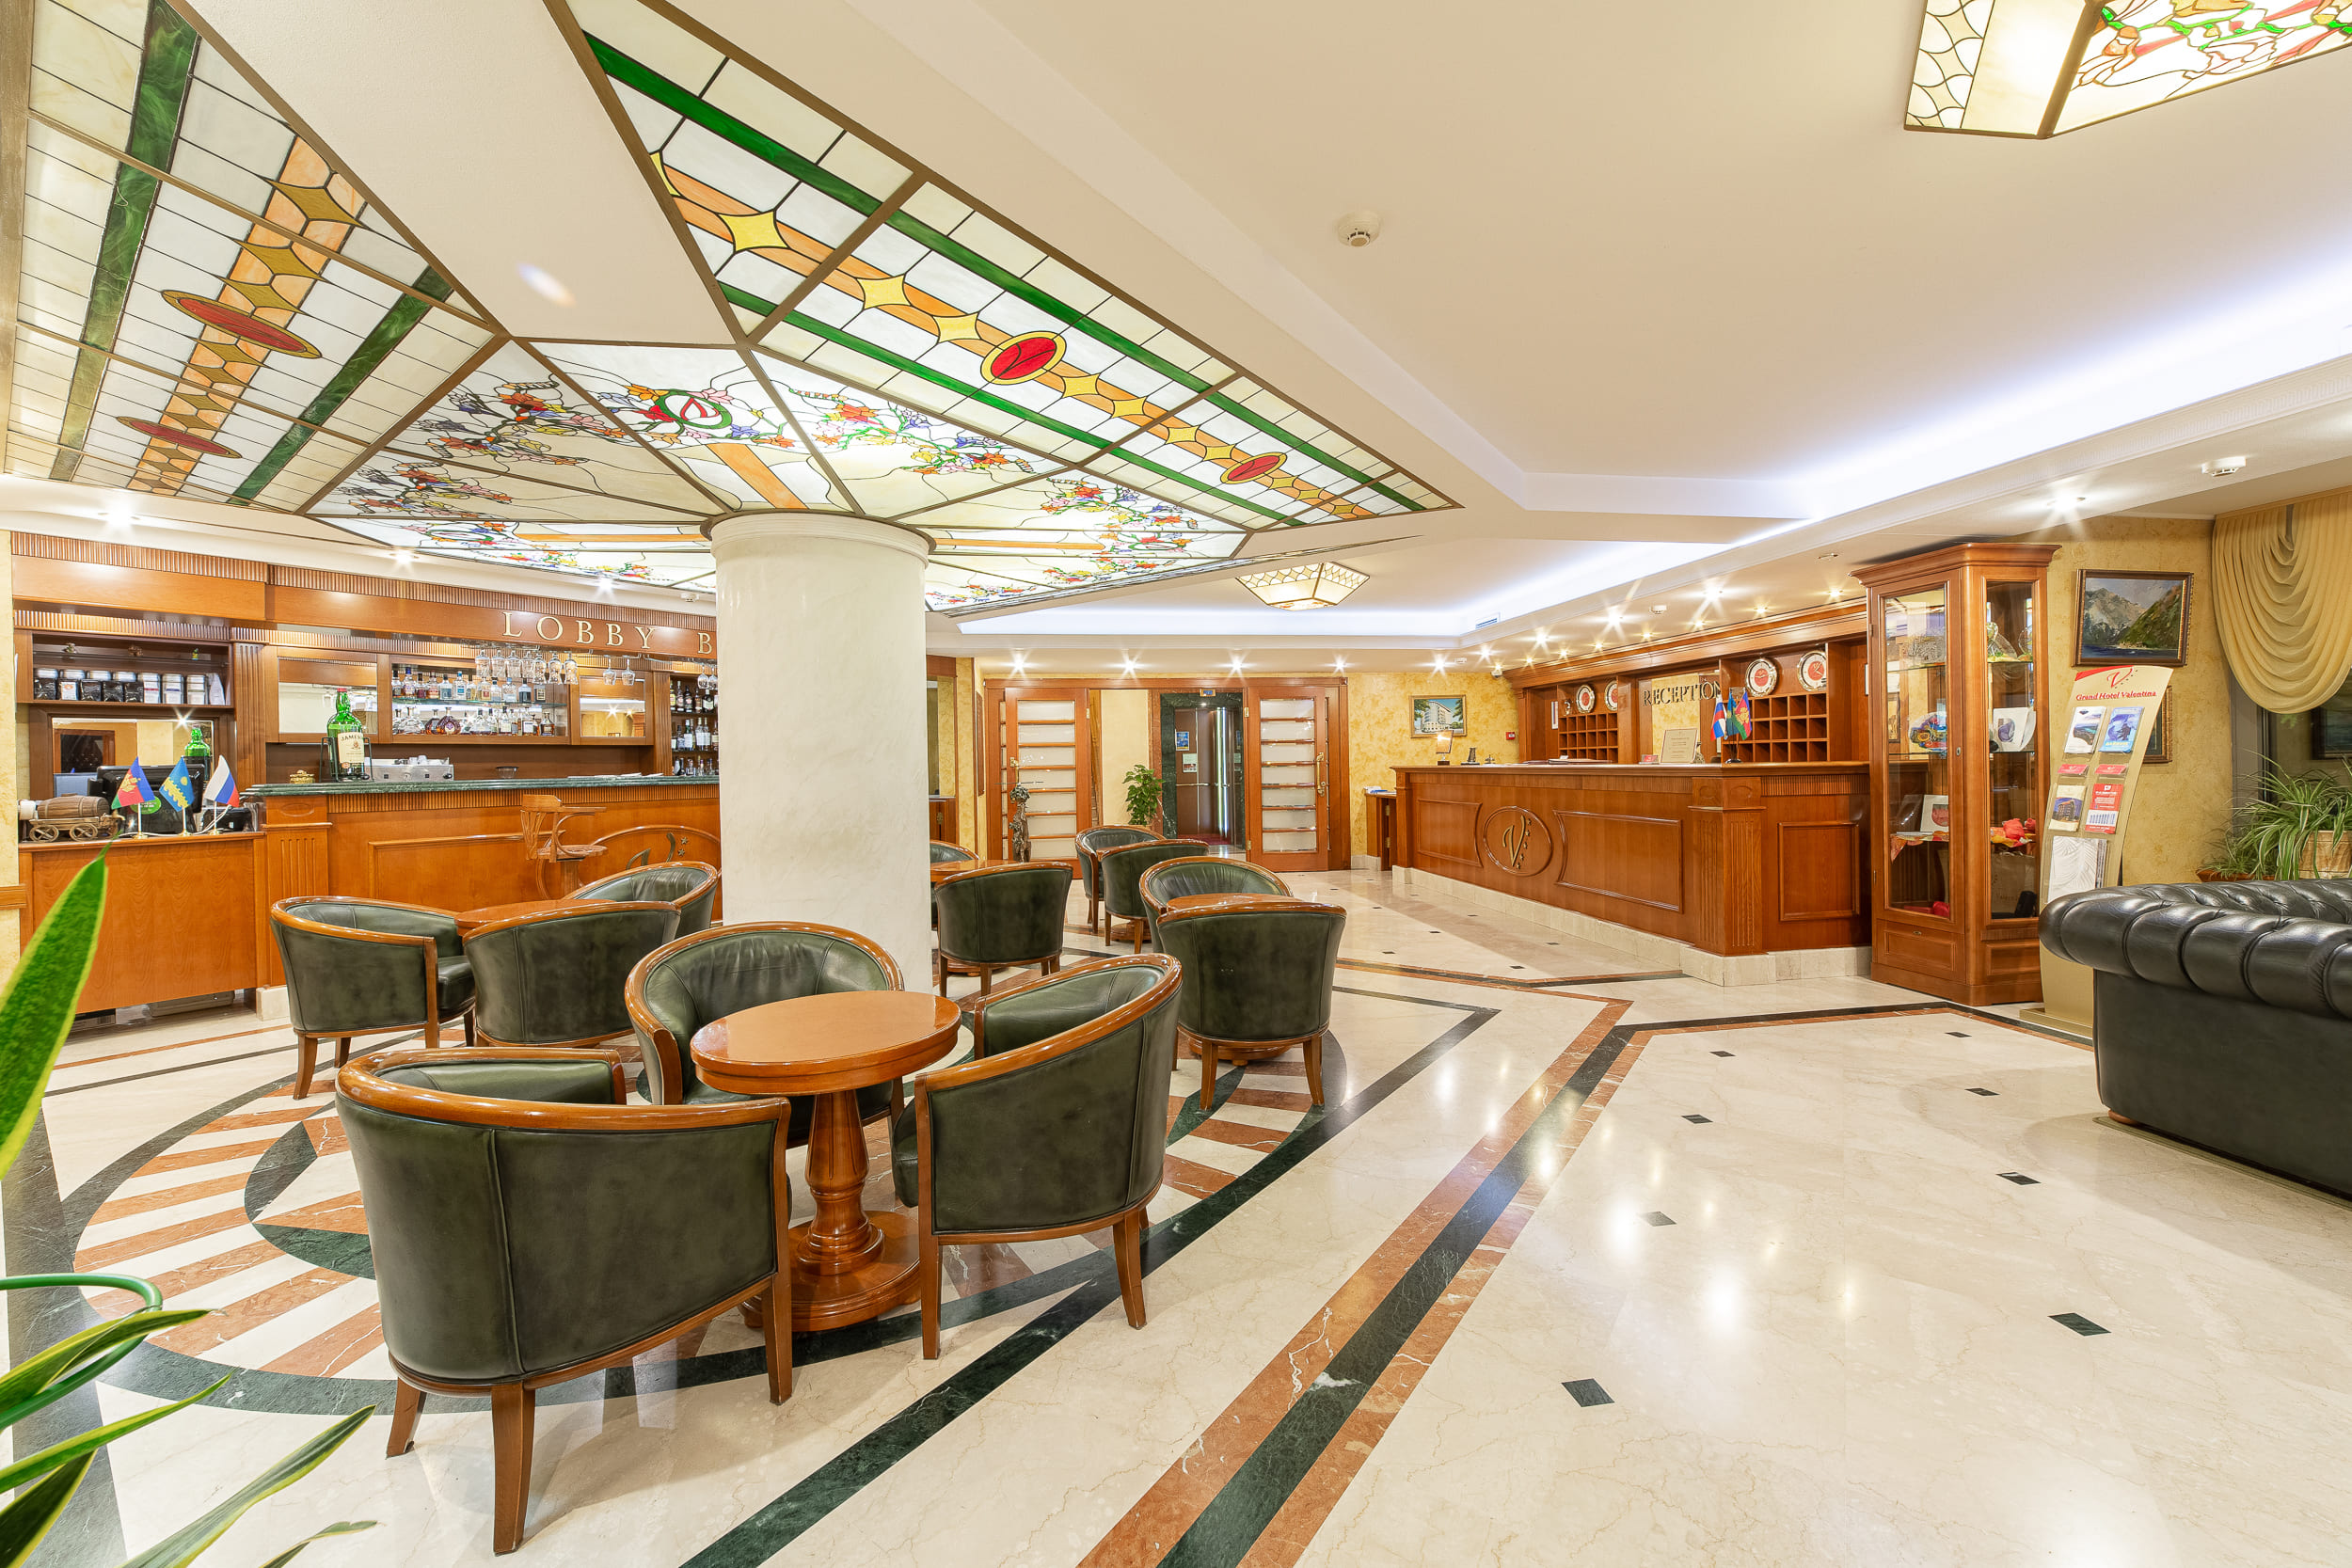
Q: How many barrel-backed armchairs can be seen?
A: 12